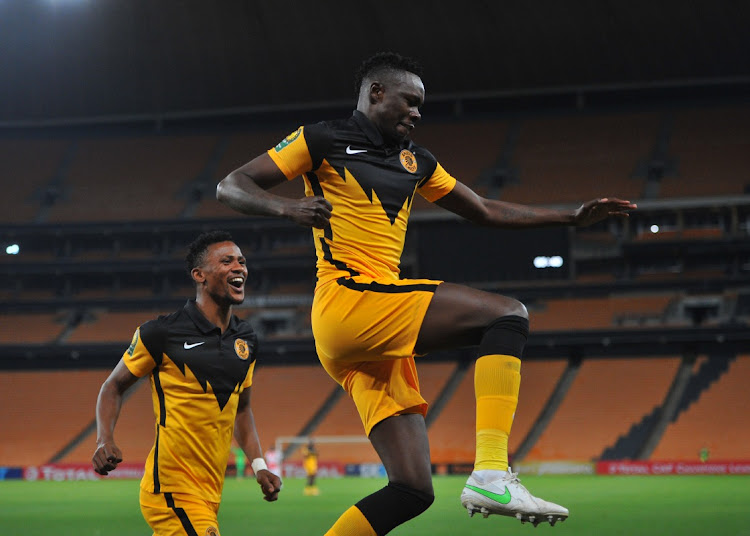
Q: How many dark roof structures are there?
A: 1